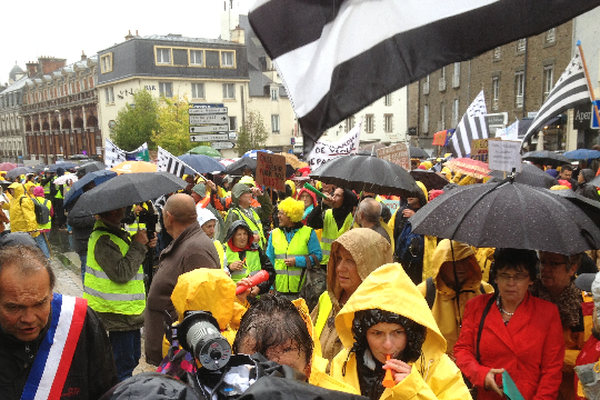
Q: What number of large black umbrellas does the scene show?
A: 3